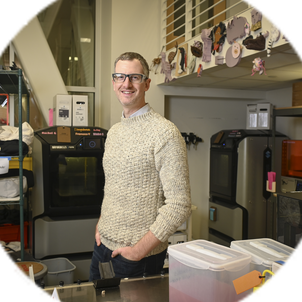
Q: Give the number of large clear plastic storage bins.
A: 2